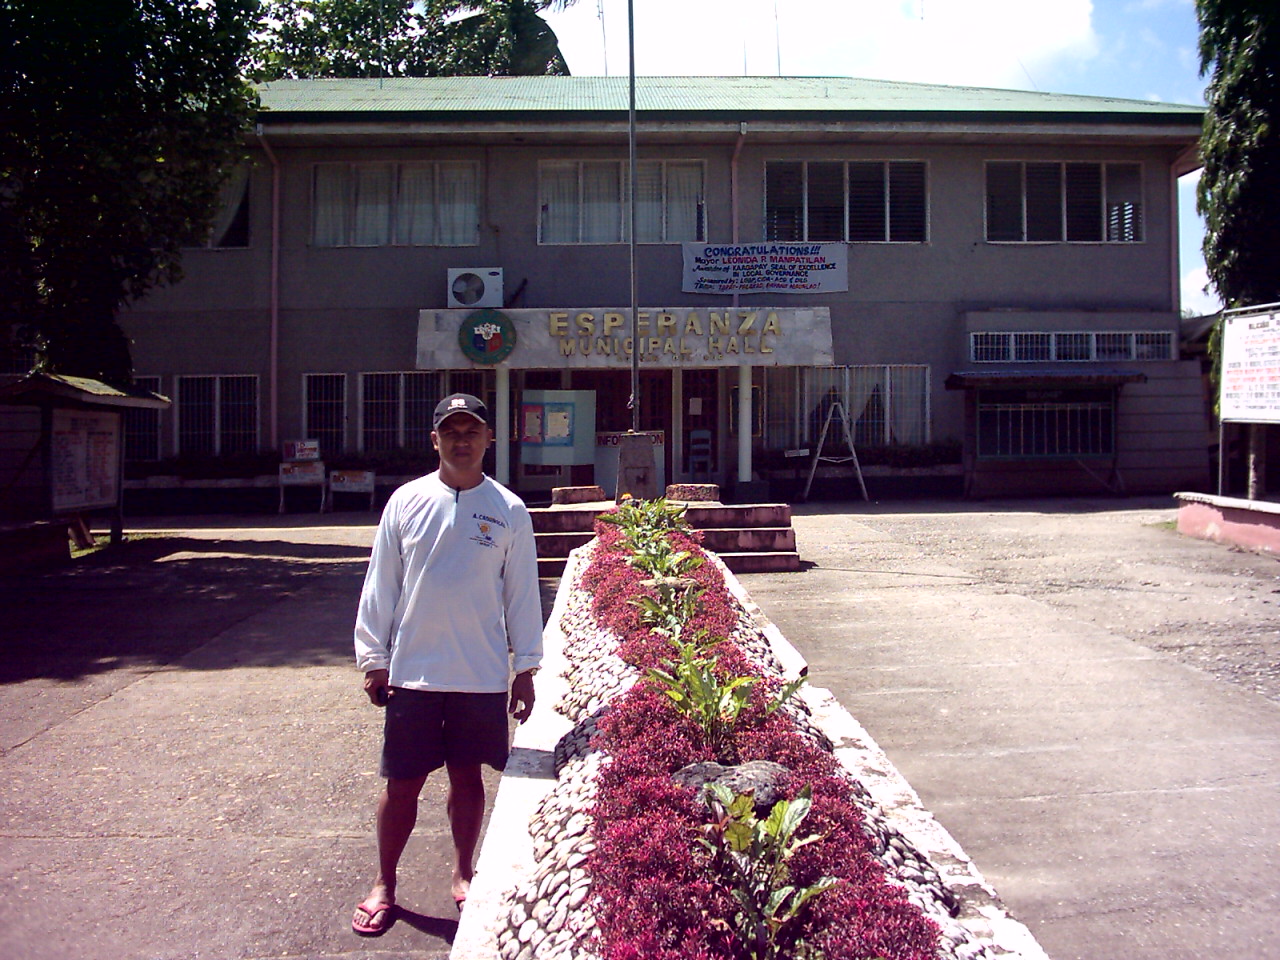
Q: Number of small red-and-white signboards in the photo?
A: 3